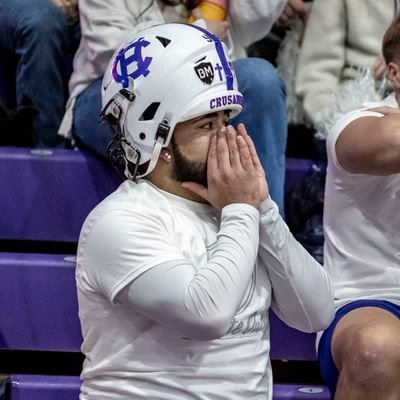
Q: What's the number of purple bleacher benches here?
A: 3